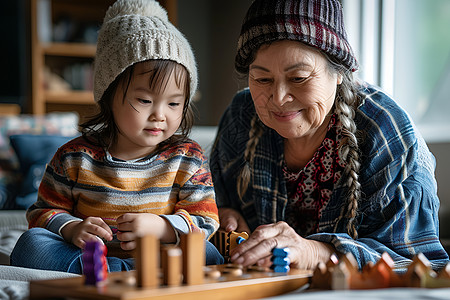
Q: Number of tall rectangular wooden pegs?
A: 3